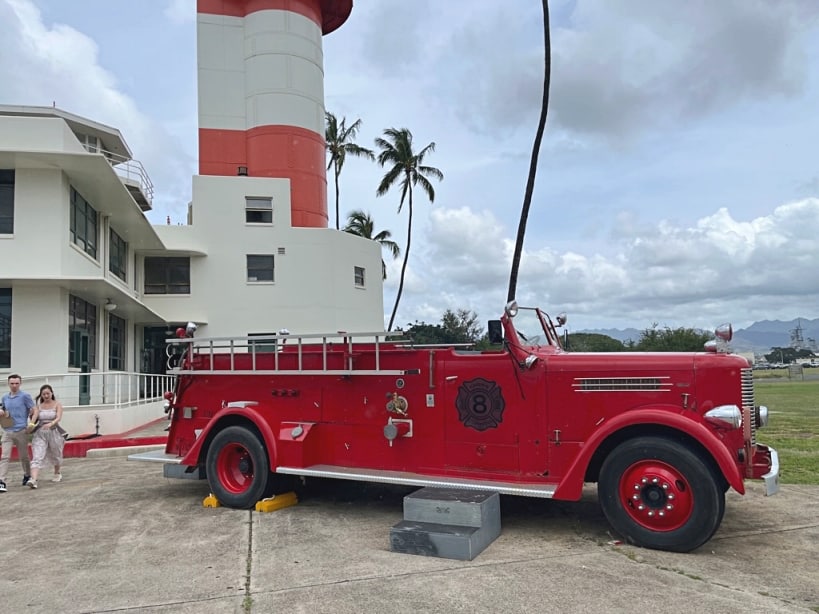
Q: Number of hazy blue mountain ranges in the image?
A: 1